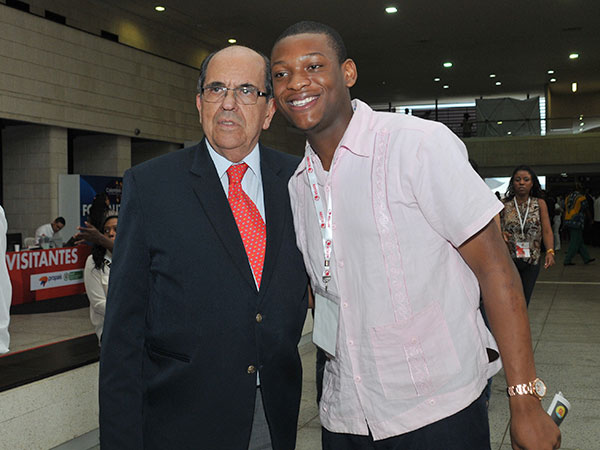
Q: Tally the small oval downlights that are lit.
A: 11